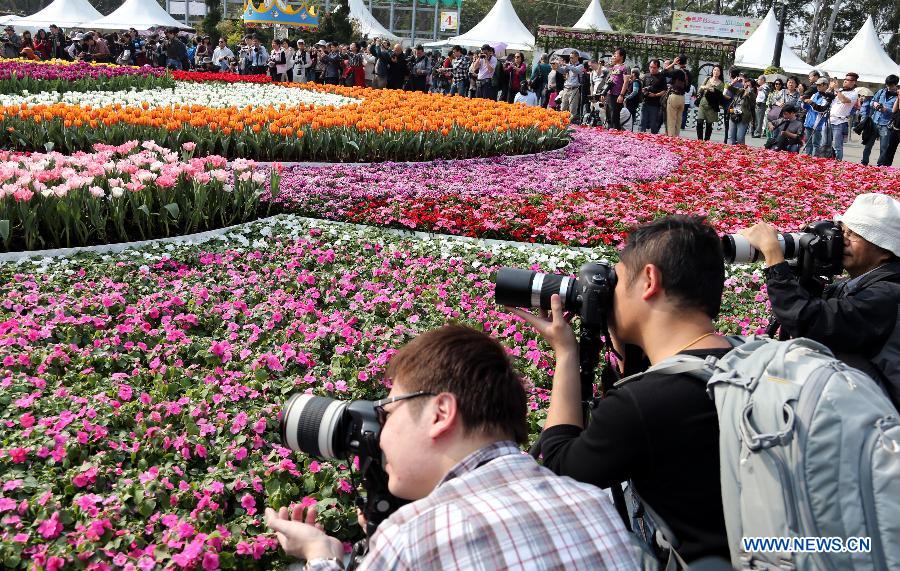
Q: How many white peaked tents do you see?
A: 7